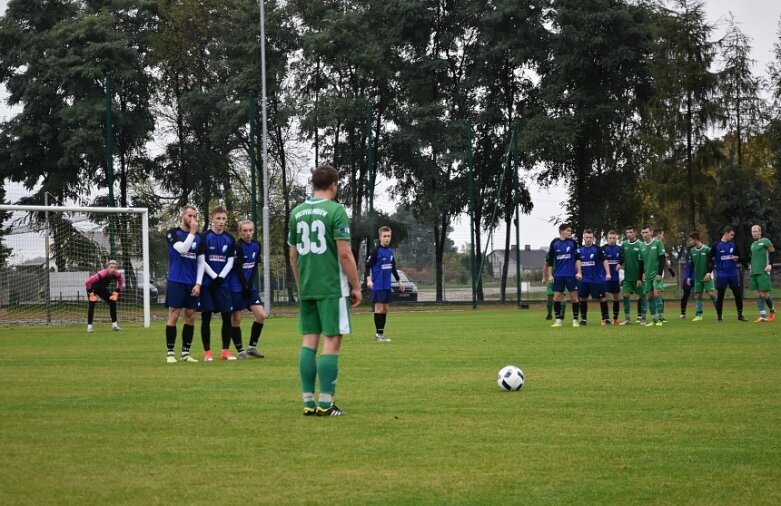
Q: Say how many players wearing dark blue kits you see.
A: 9